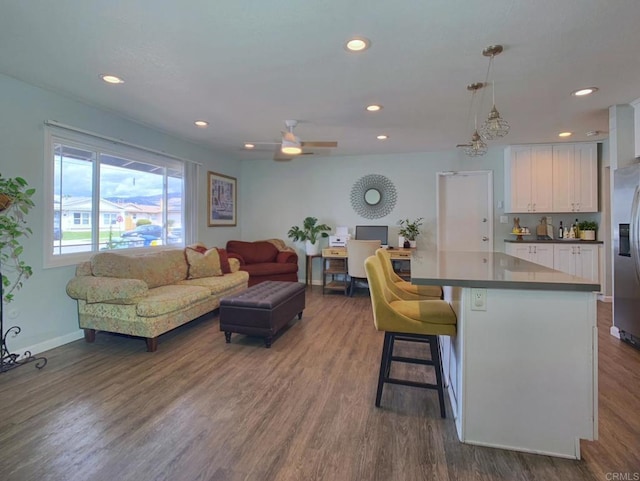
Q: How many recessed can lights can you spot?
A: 8